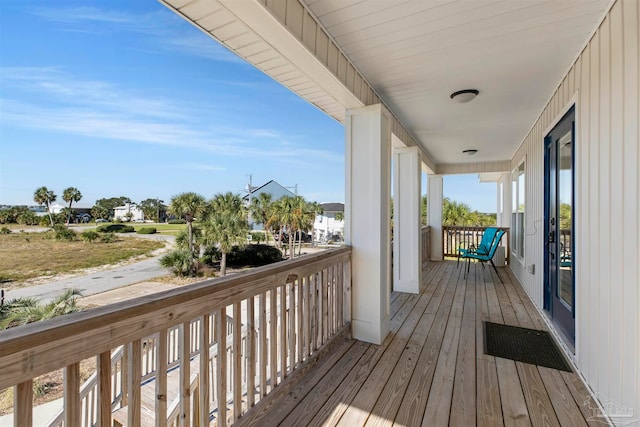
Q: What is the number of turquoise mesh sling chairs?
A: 2